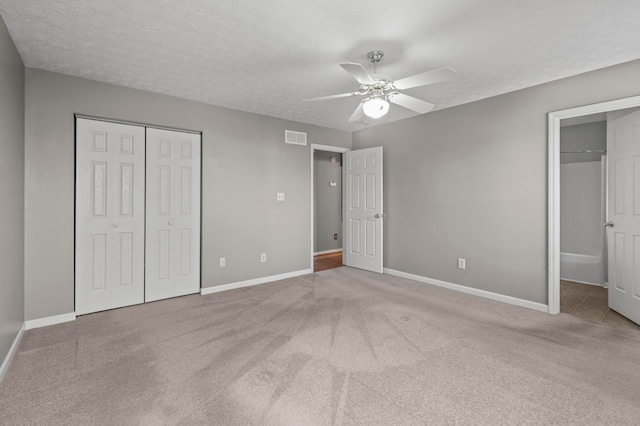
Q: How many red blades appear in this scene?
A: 0